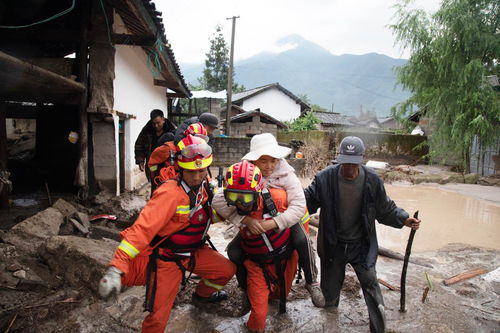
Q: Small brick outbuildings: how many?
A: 1